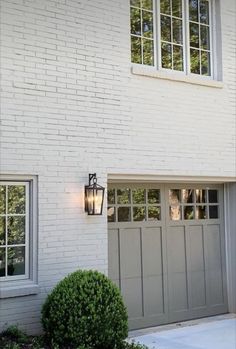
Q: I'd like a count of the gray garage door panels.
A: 6